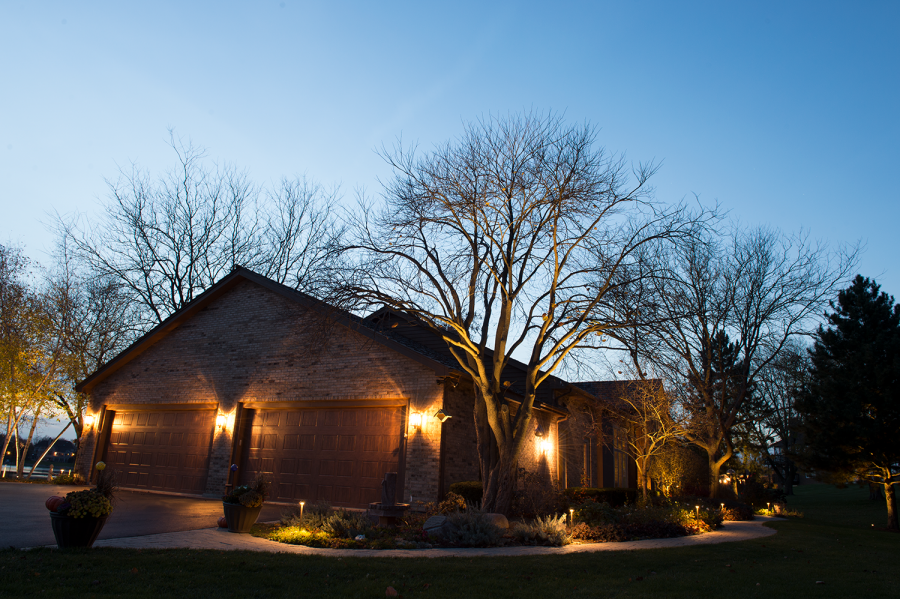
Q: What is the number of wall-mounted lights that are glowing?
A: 4